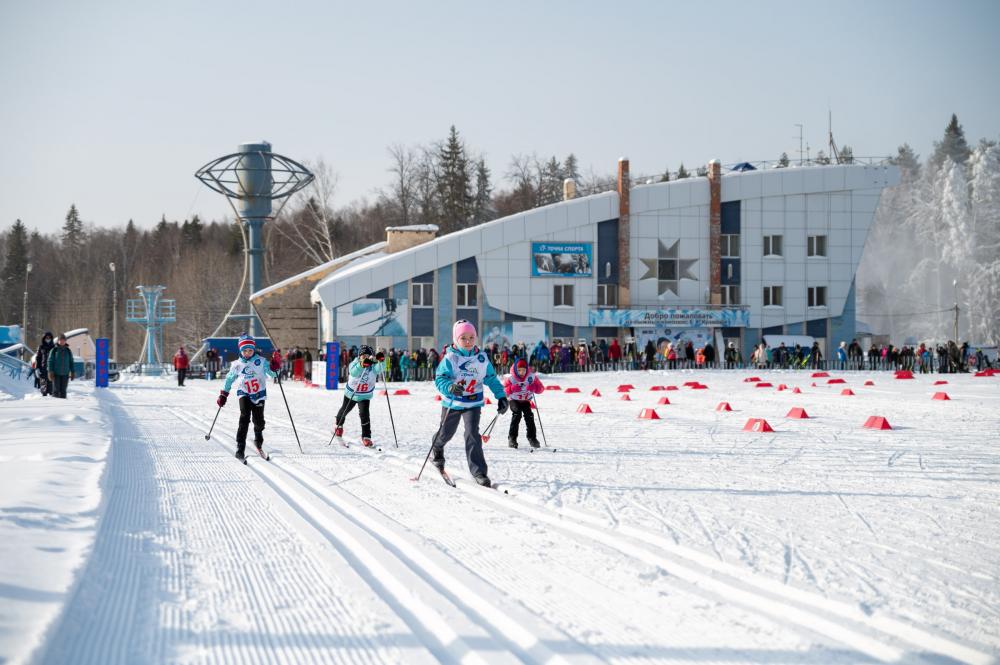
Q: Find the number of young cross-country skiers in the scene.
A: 4